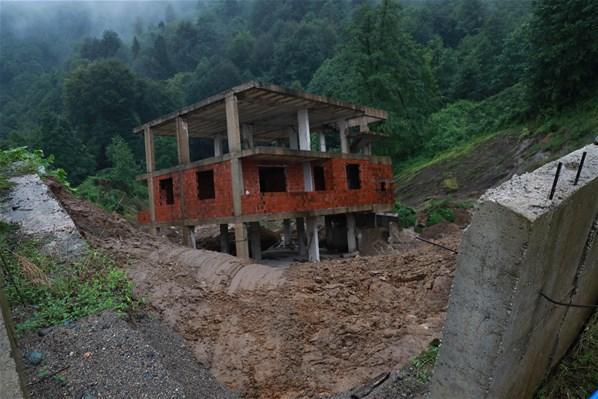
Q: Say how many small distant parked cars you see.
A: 0